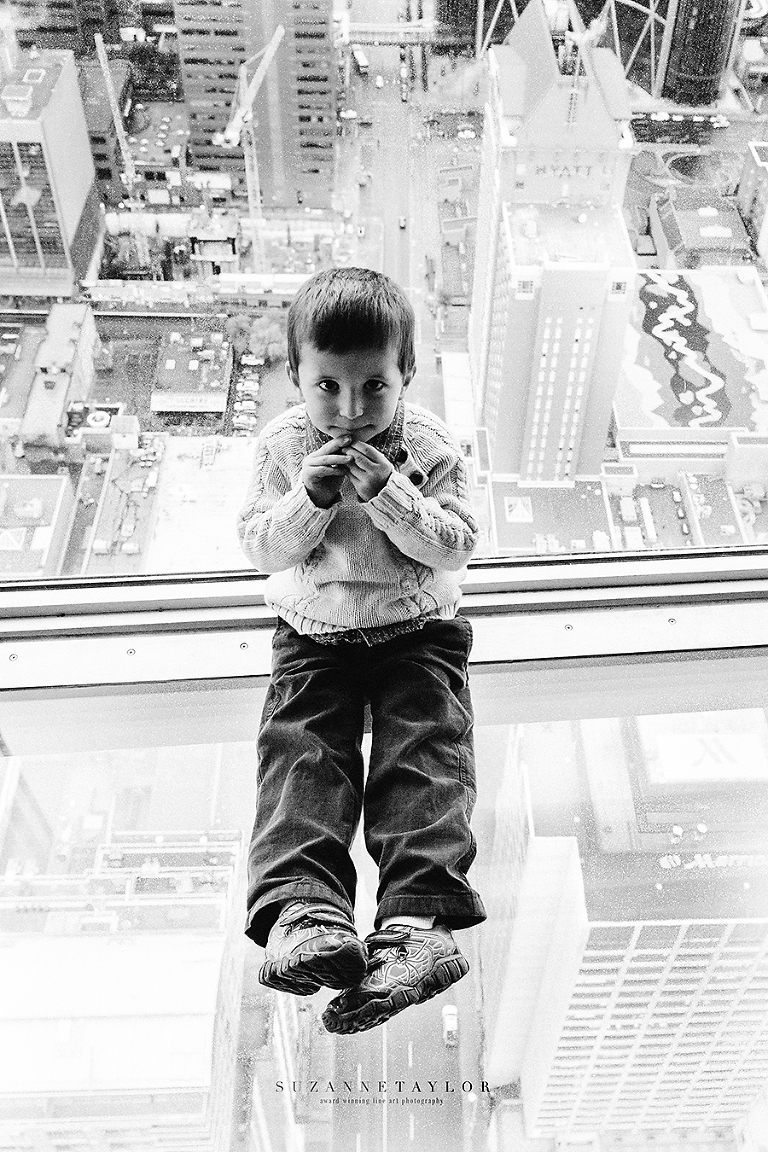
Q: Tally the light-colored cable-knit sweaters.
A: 1